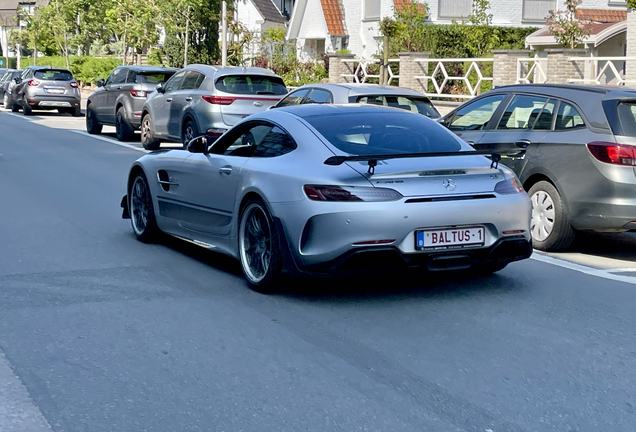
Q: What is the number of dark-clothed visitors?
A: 0